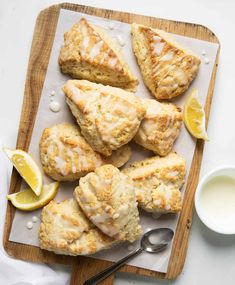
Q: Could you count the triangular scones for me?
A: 8